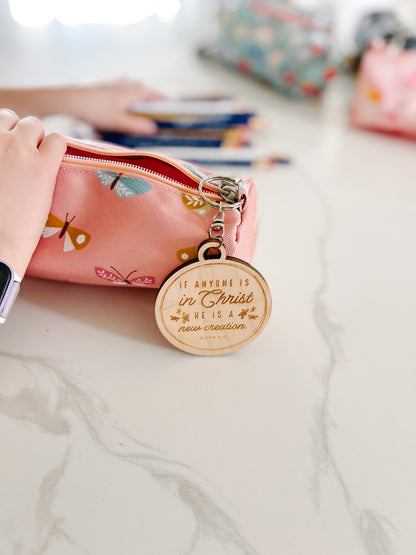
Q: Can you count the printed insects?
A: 5